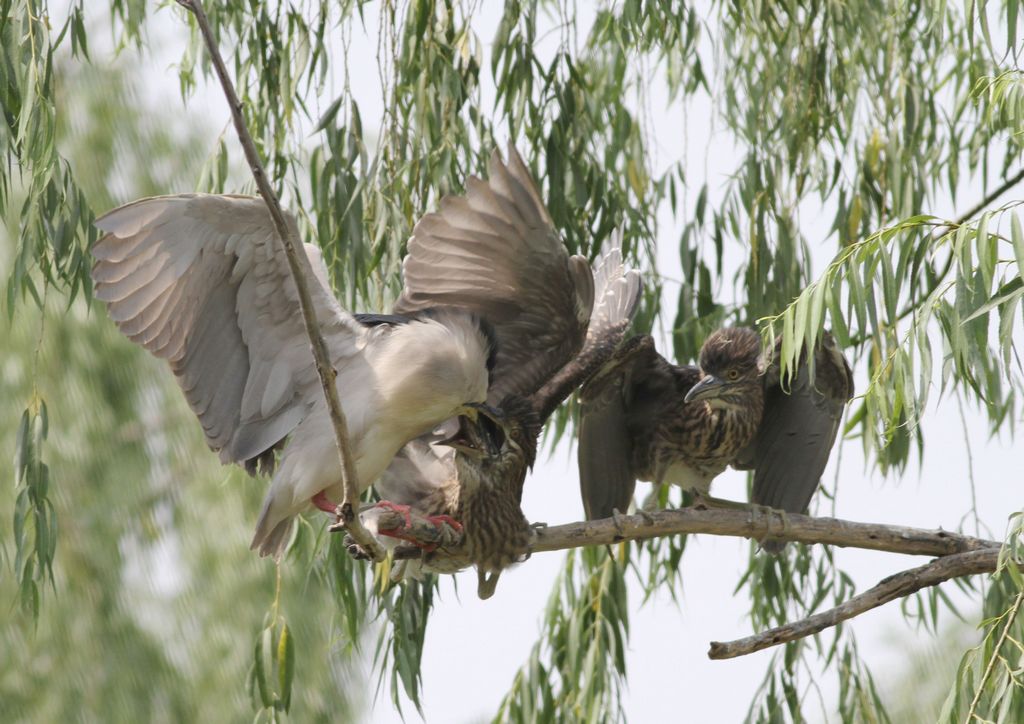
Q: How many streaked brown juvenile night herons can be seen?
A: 2